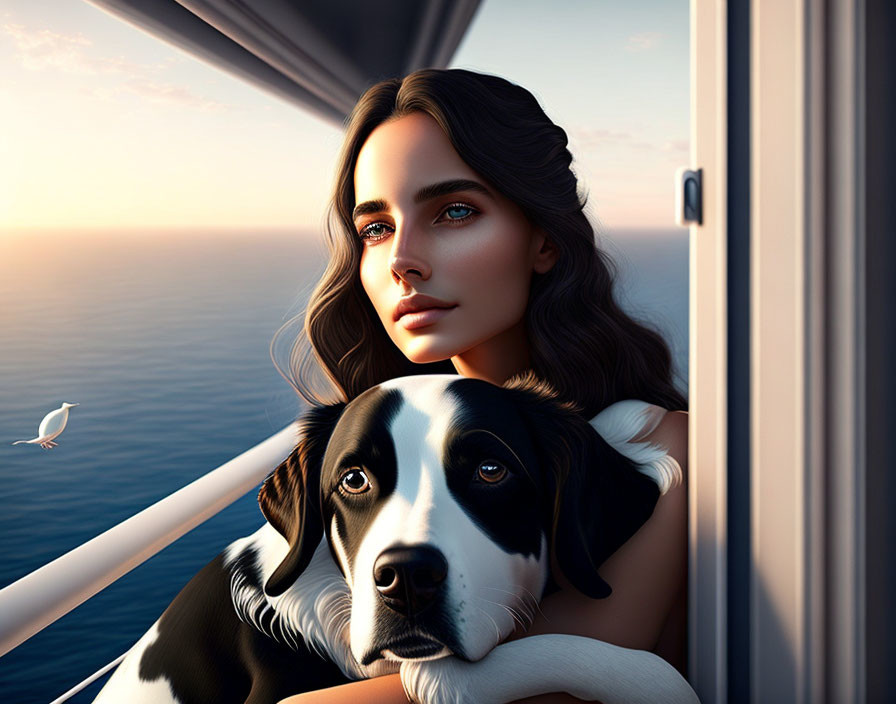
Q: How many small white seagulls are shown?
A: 1